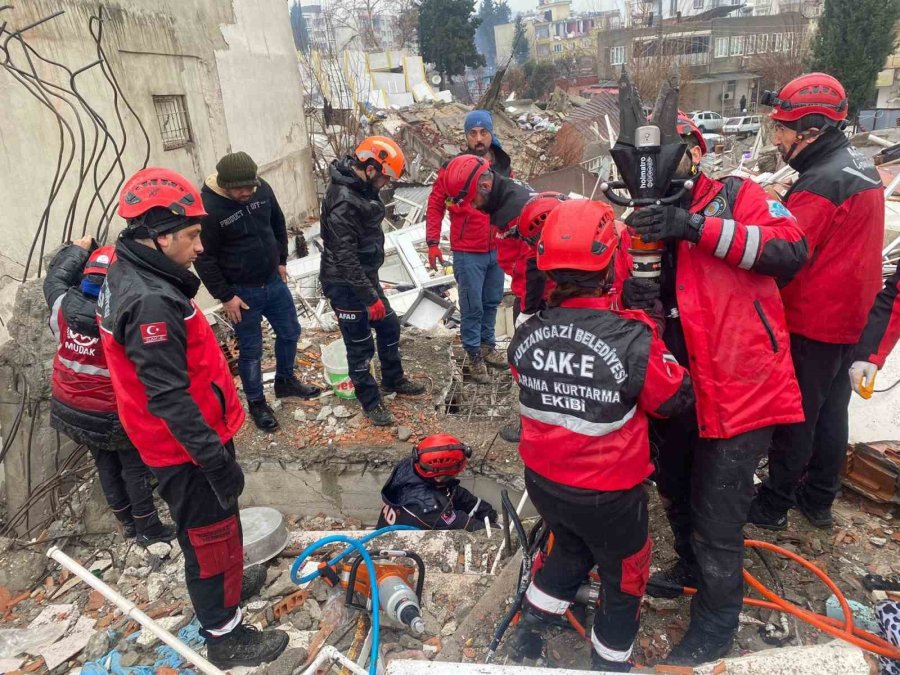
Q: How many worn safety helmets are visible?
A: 9